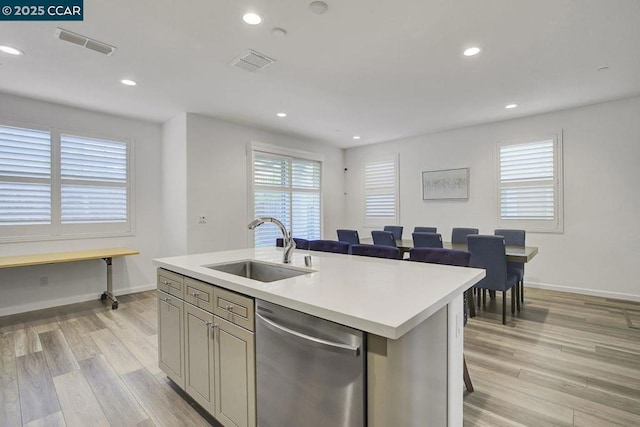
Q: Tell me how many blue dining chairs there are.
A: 8